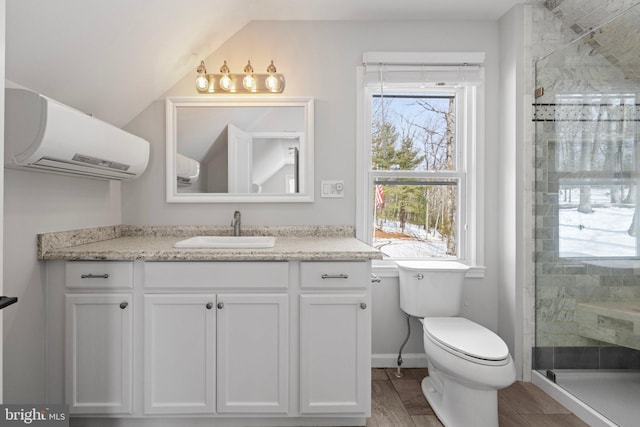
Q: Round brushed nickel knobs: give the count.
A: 4